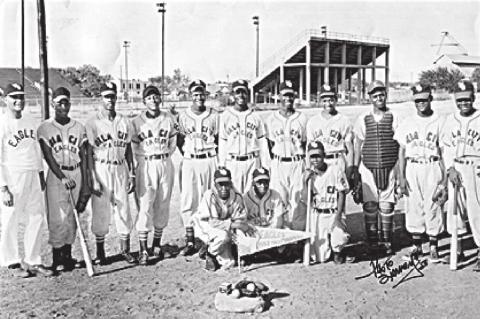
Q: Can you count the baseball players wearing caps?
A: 14